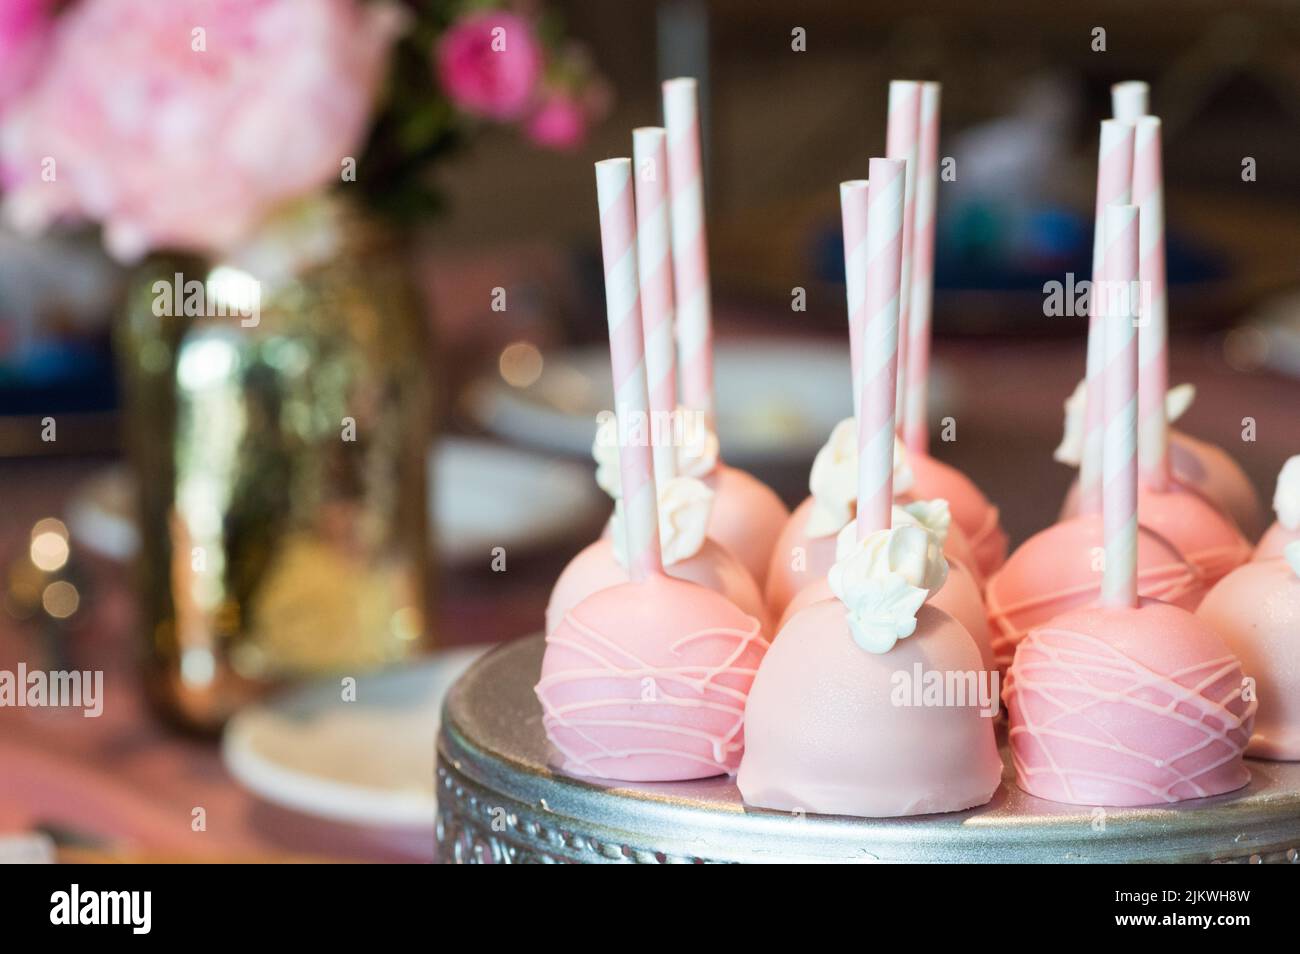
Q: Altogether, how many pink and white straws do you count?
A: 11